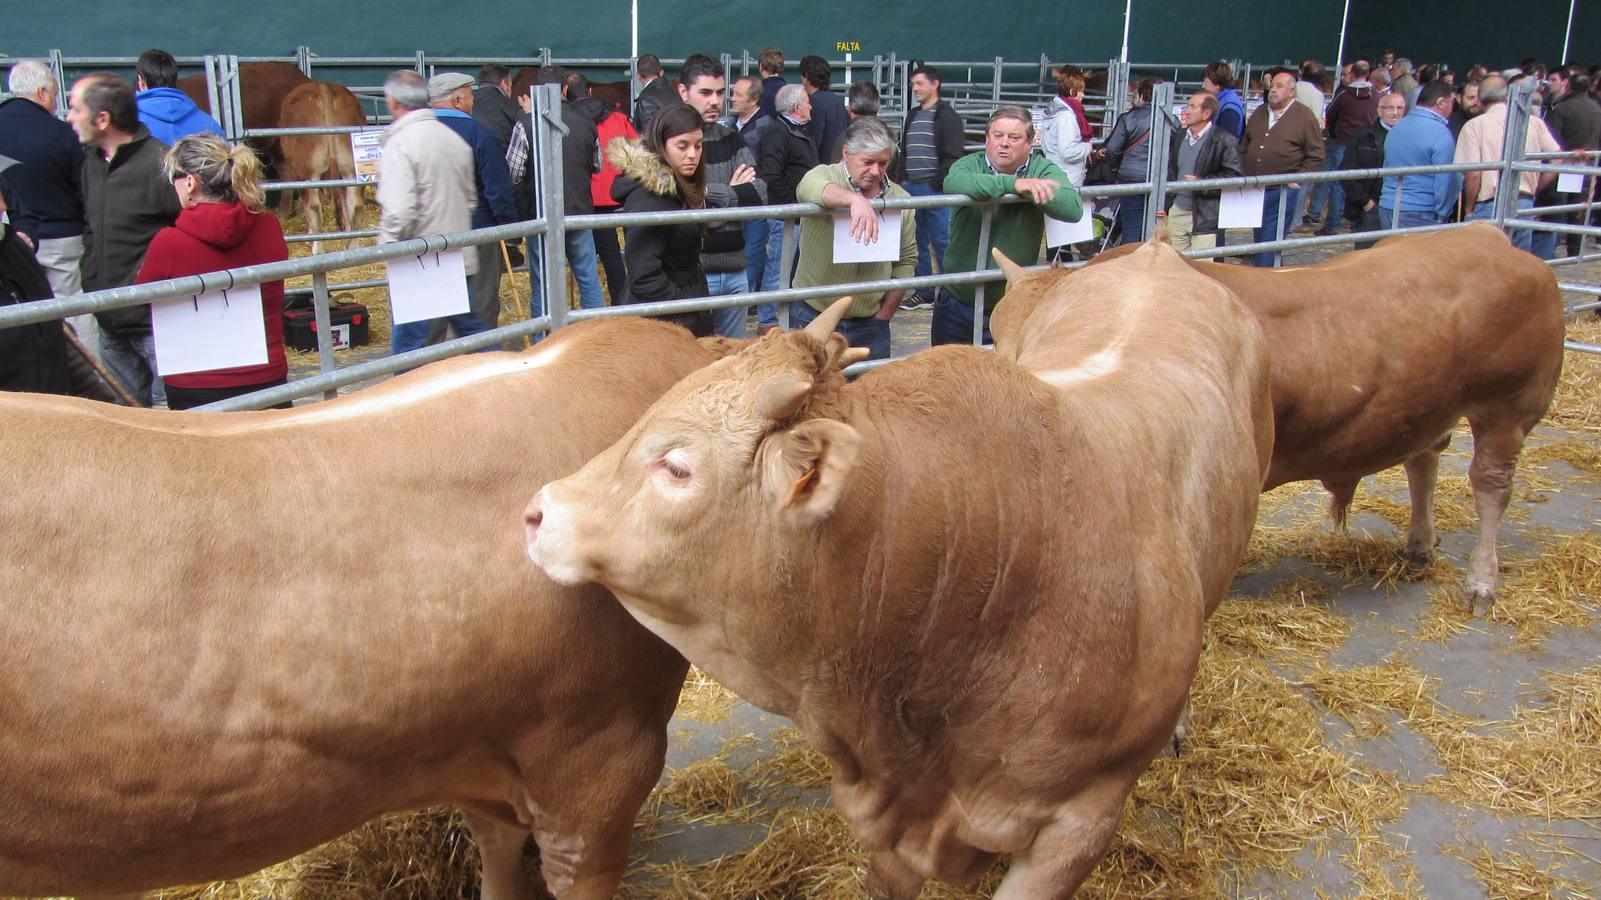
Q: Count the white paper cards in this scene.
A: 6